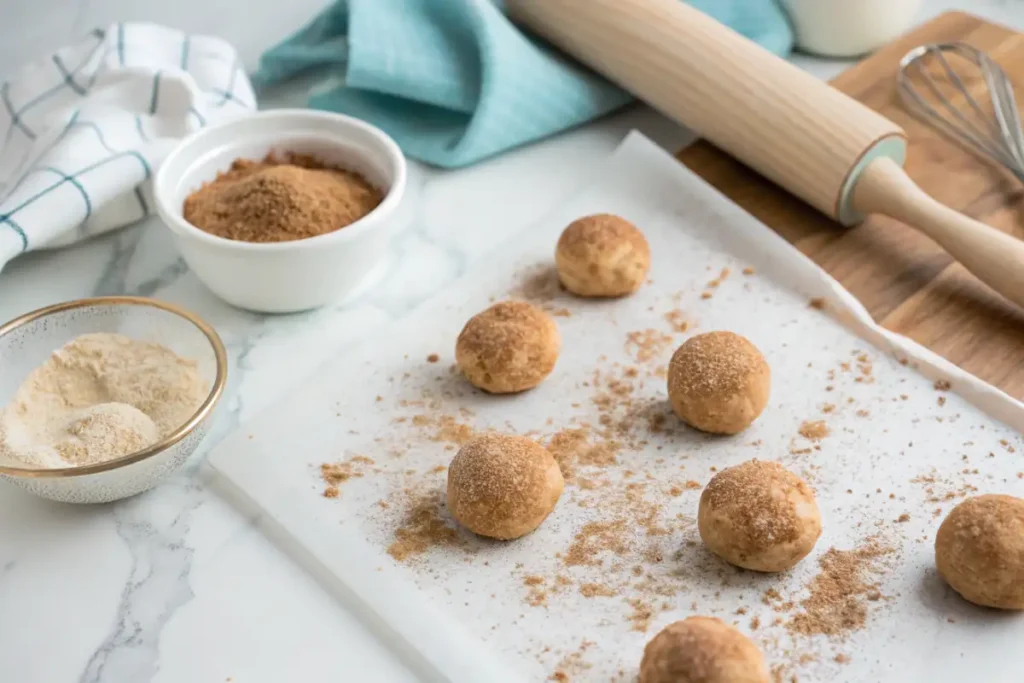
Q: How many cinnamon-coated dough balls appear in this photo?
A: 7